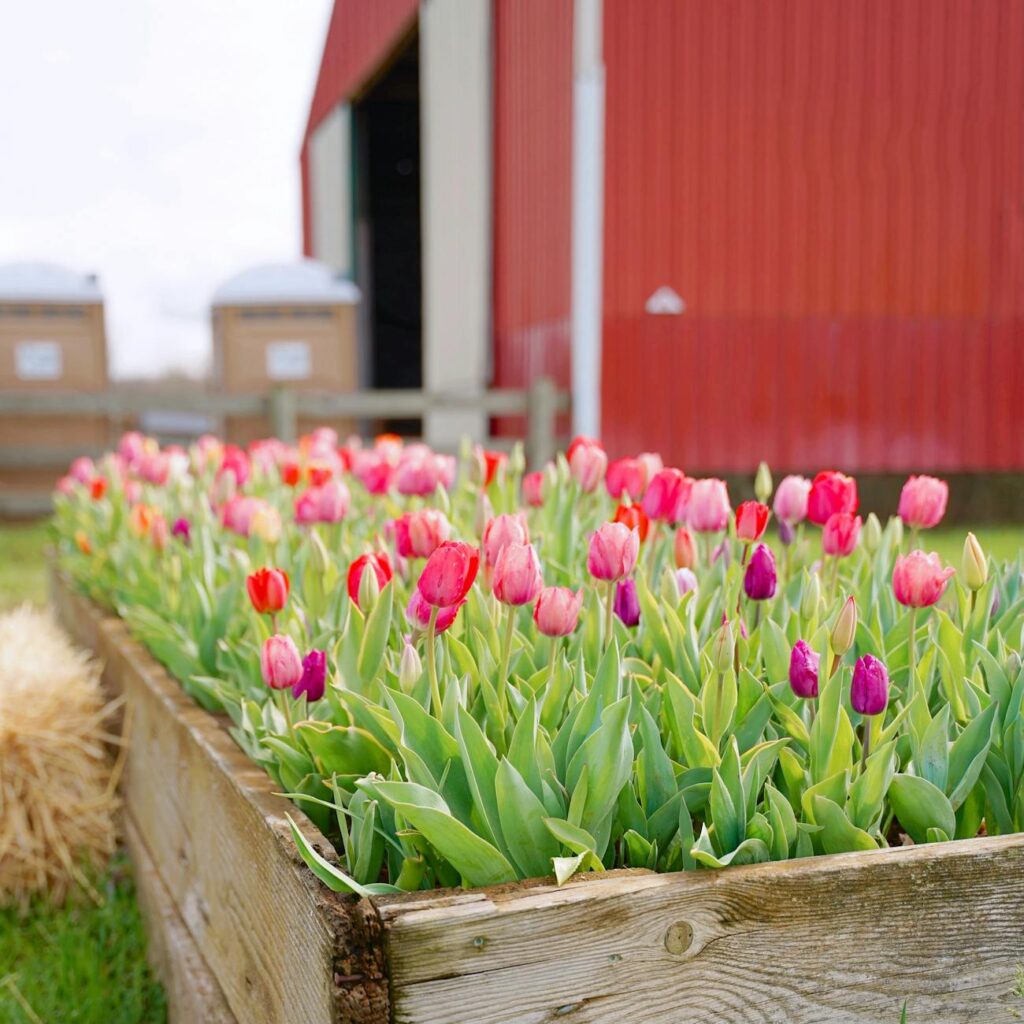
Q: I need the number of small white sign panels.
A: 2